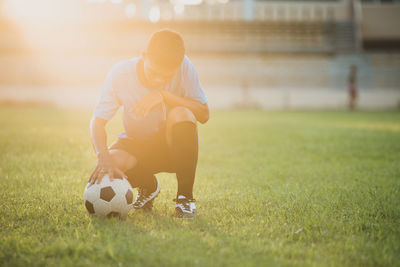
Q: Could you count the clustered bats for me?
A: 0